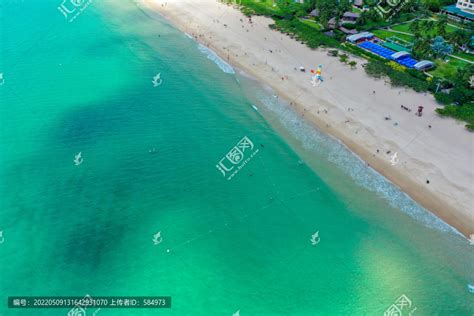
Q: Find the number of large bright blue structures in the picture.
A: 2